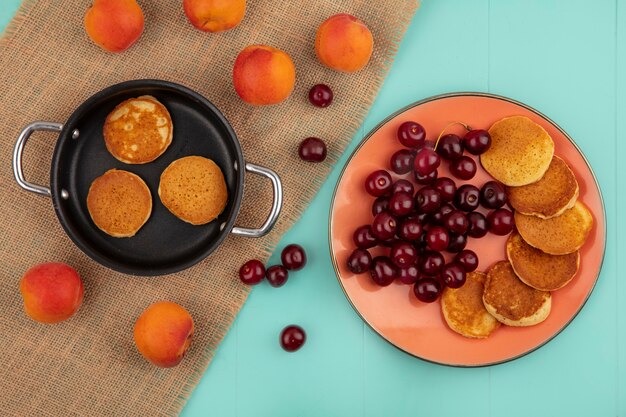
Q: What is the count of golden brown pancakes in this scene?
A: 9